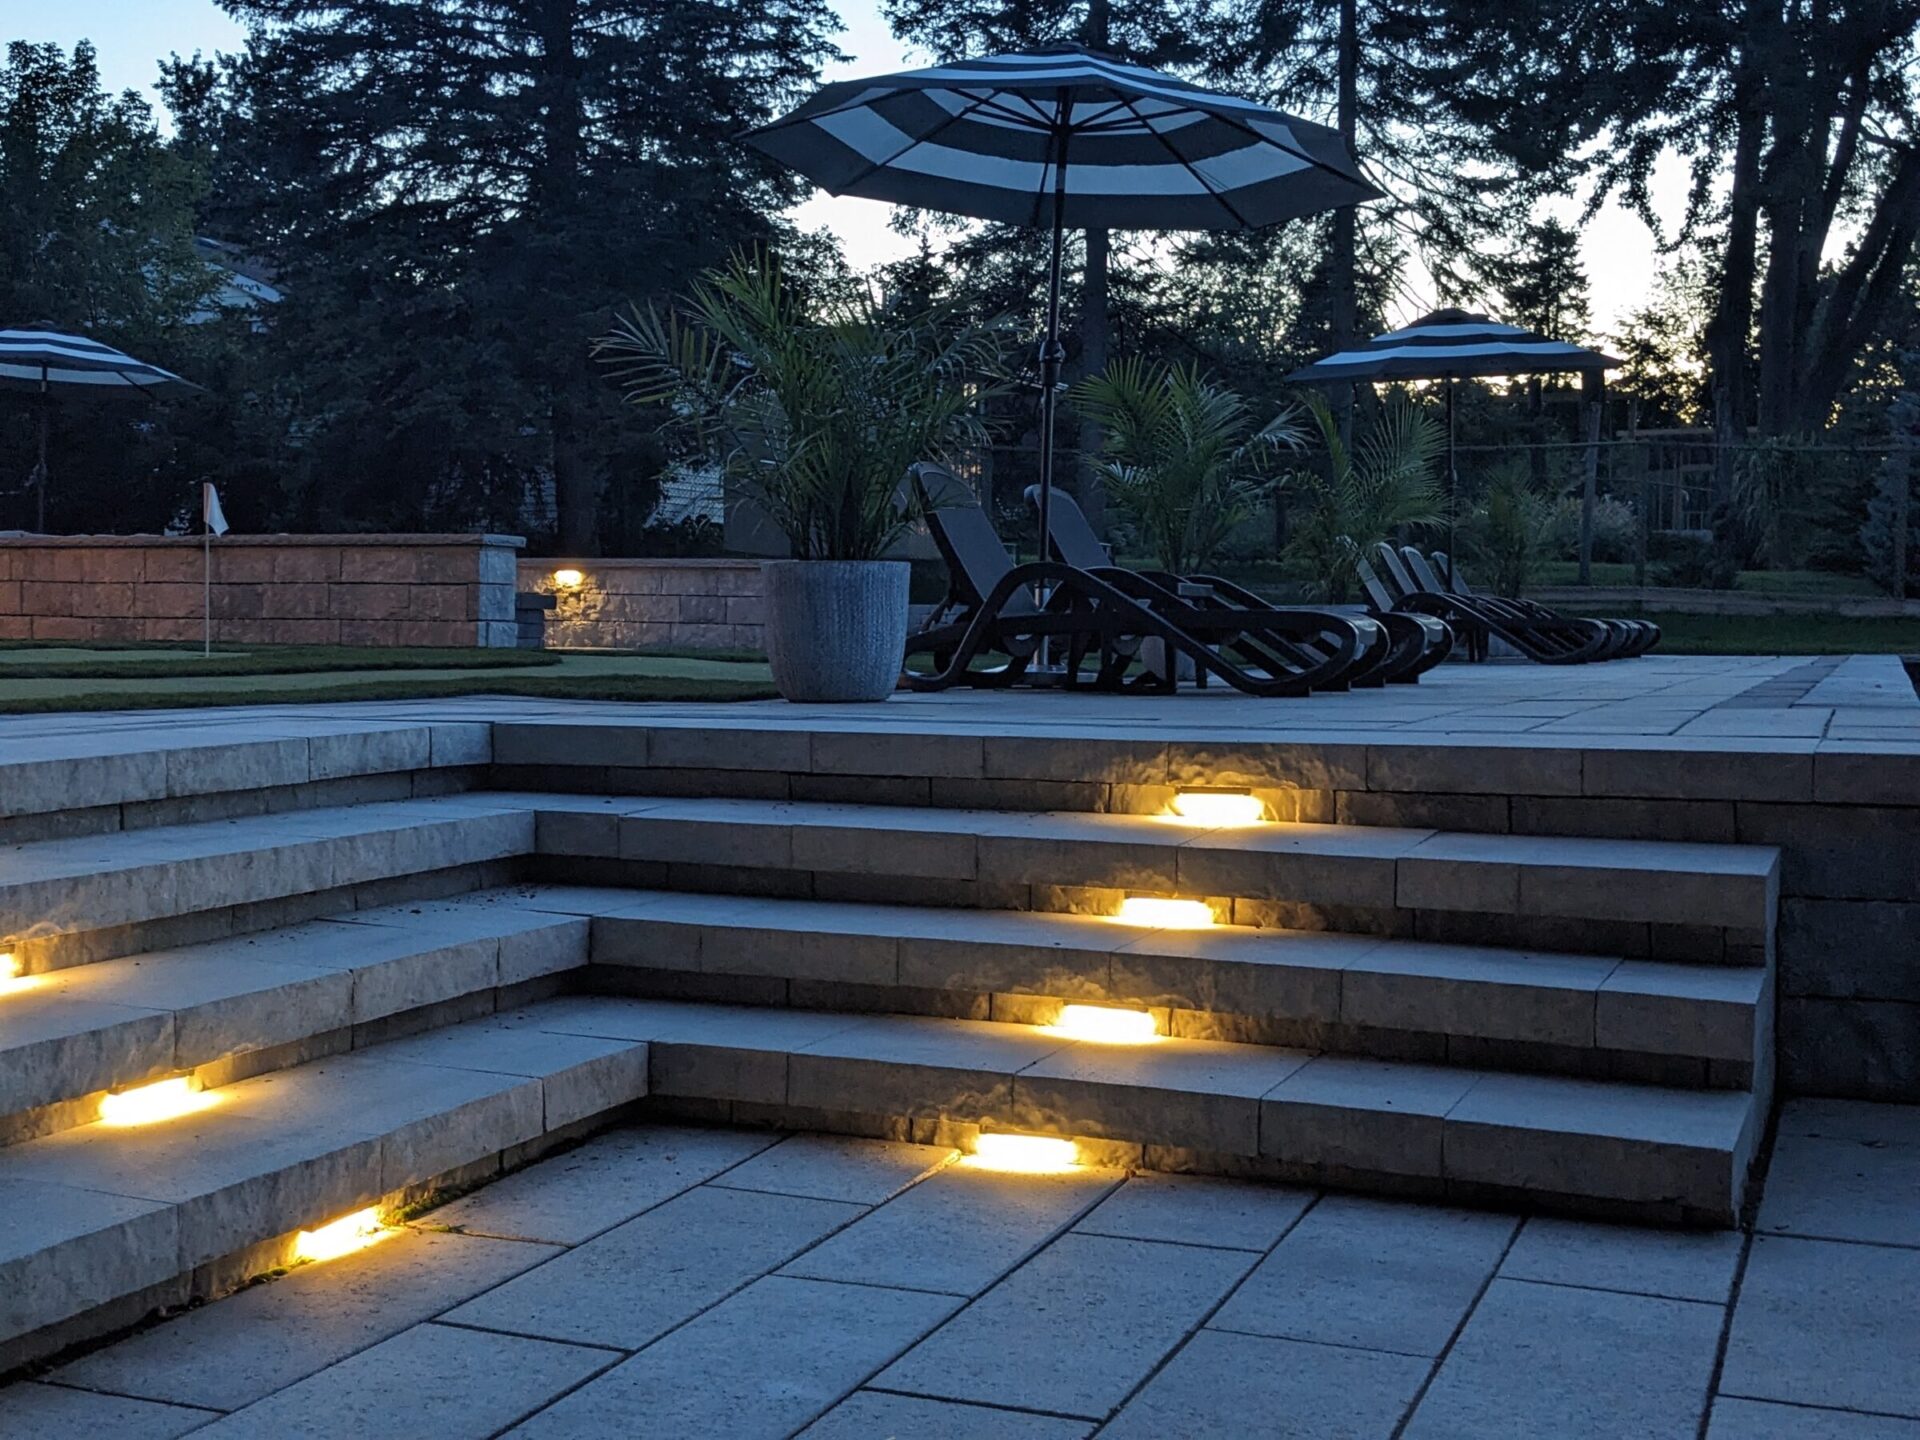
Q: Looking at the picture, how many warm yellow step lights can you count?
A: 7